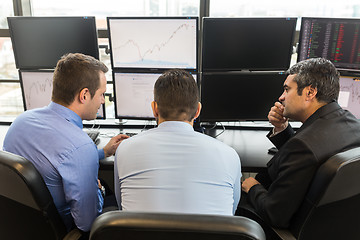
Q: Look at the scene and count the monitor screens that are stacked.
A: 8